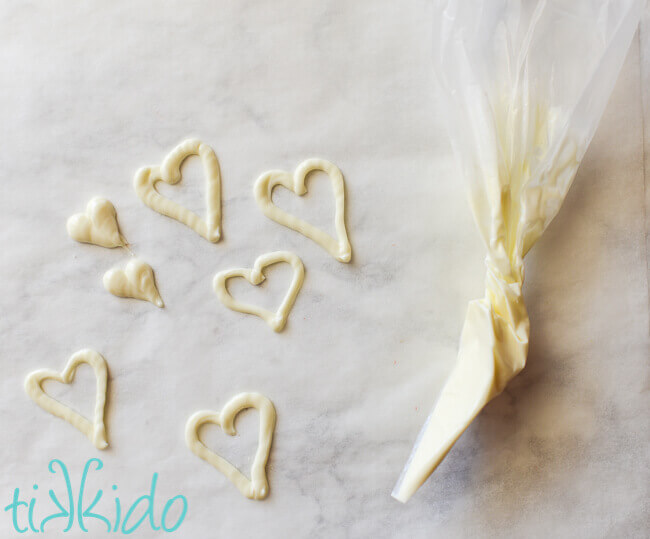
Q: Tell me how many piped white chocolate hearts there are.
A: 7